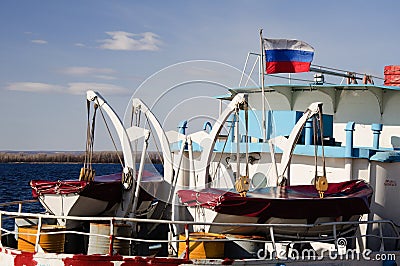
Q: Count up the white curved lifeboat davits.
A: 4